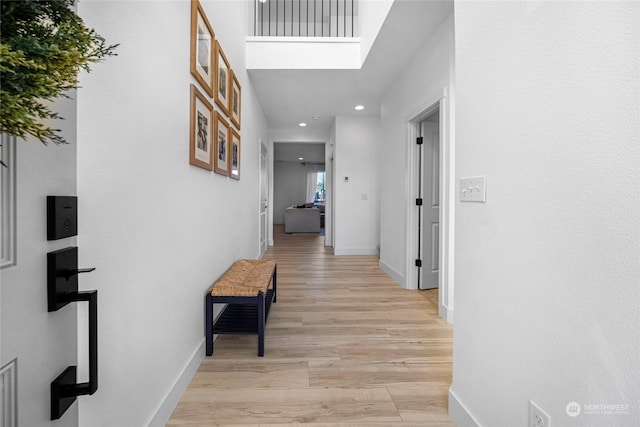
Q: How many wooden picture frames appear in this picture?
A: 6